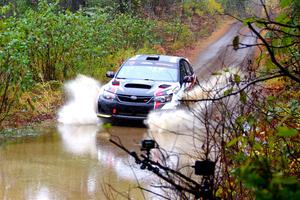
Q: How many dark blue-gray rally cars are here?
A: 1